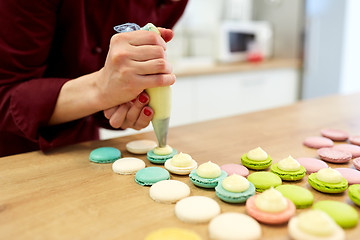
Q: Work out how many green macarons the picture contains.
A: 7